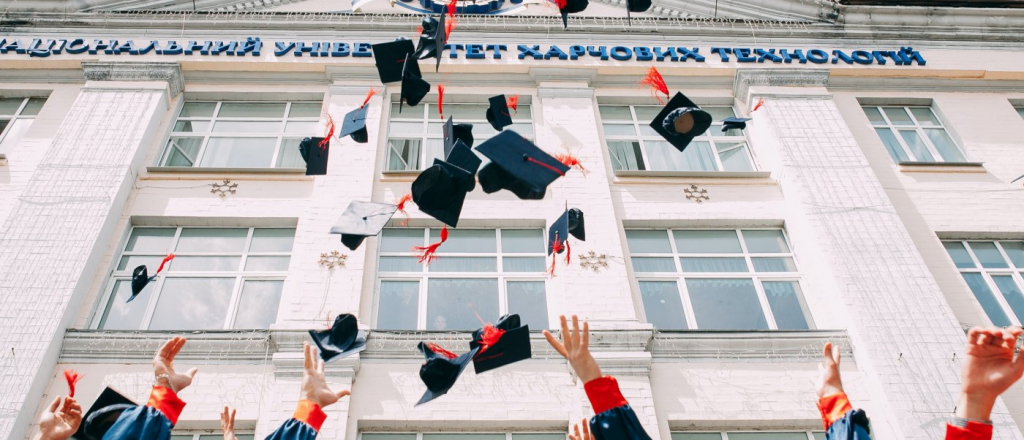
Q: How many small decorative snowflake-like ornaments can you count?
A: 4